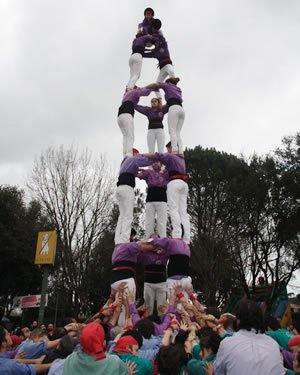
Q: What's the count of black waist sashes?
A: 11